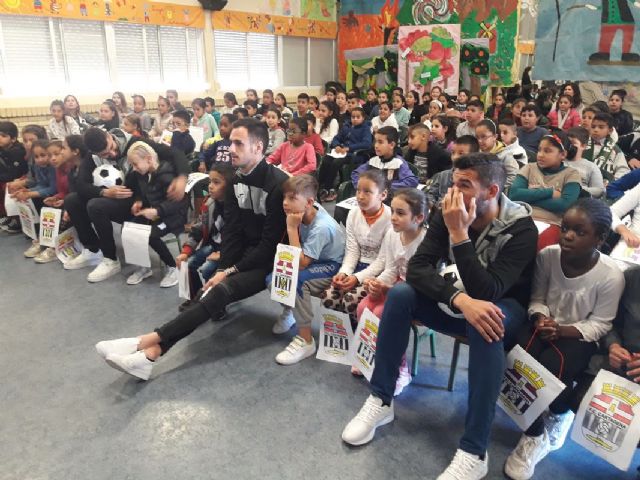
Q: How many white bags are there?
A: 12